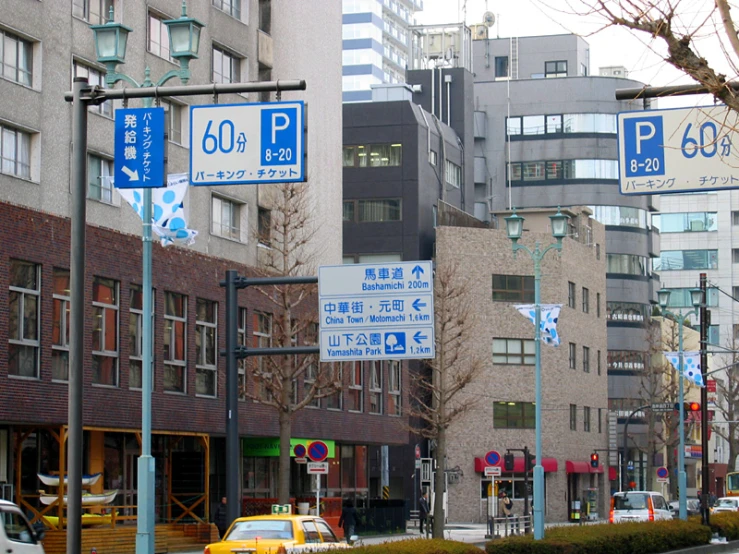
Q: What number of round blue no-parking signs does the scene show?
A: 4